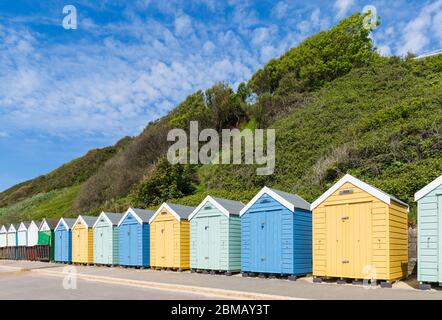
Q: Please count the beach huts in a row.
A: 14